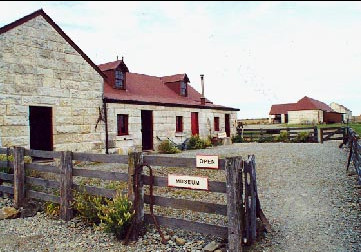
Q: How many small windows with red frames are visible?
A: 3